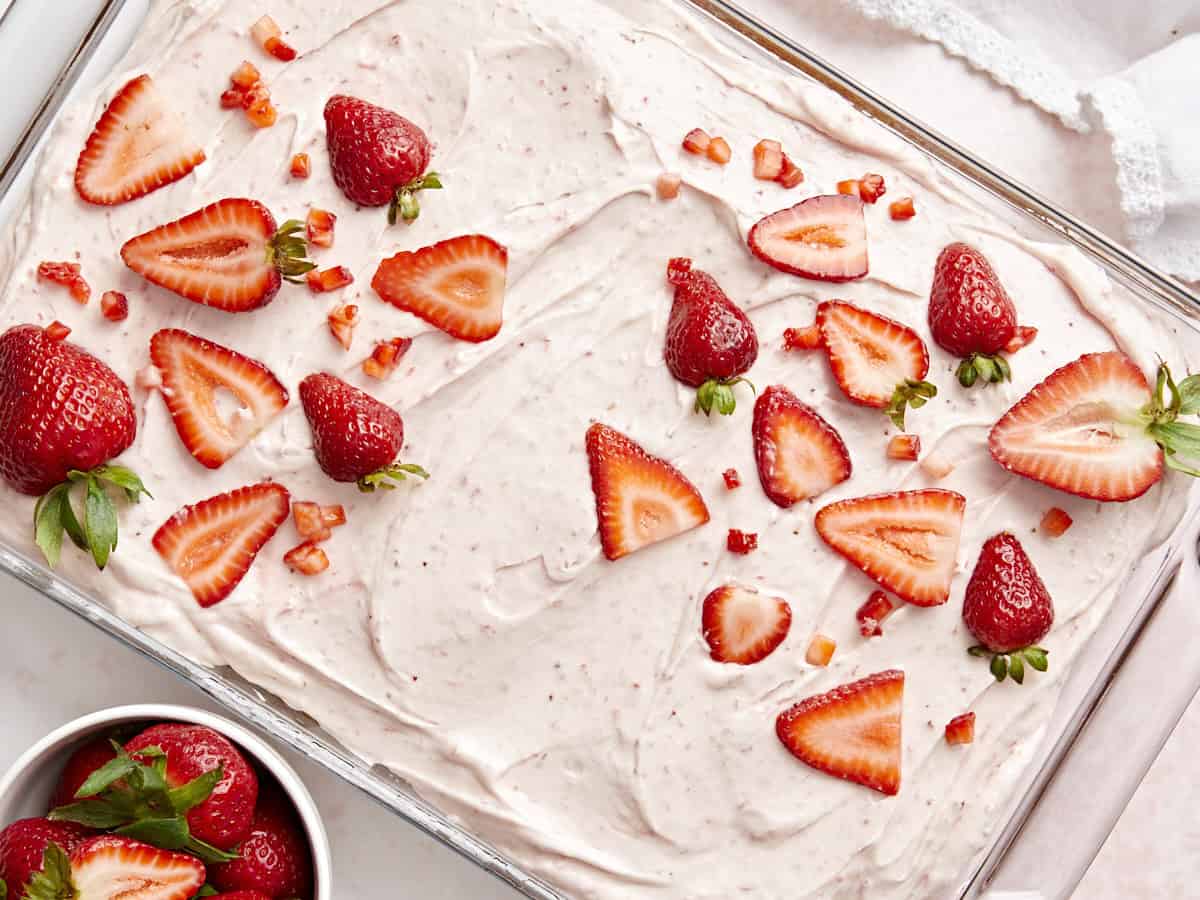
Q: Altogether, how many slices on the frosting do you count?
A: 13